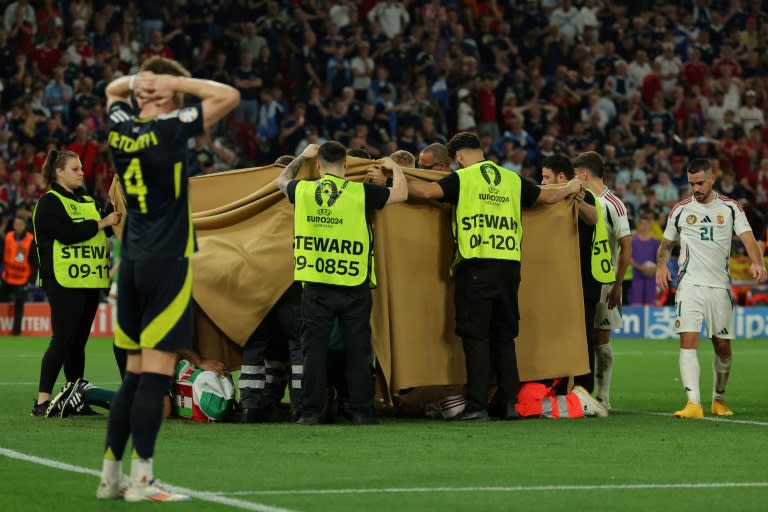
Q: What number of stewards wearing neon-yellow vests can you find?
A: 4